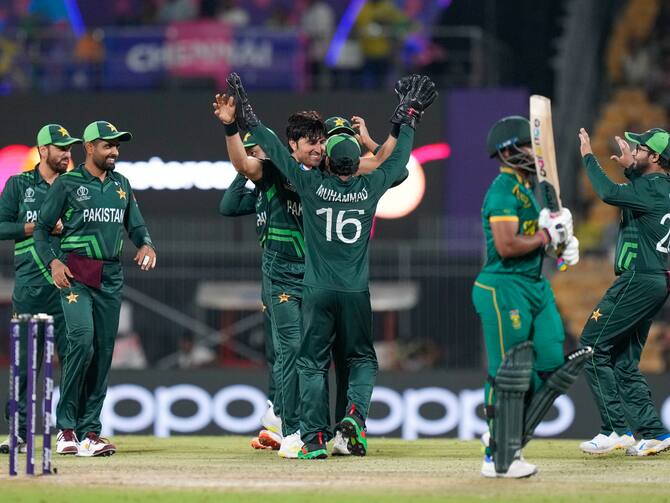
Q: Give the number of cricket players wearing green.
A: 8